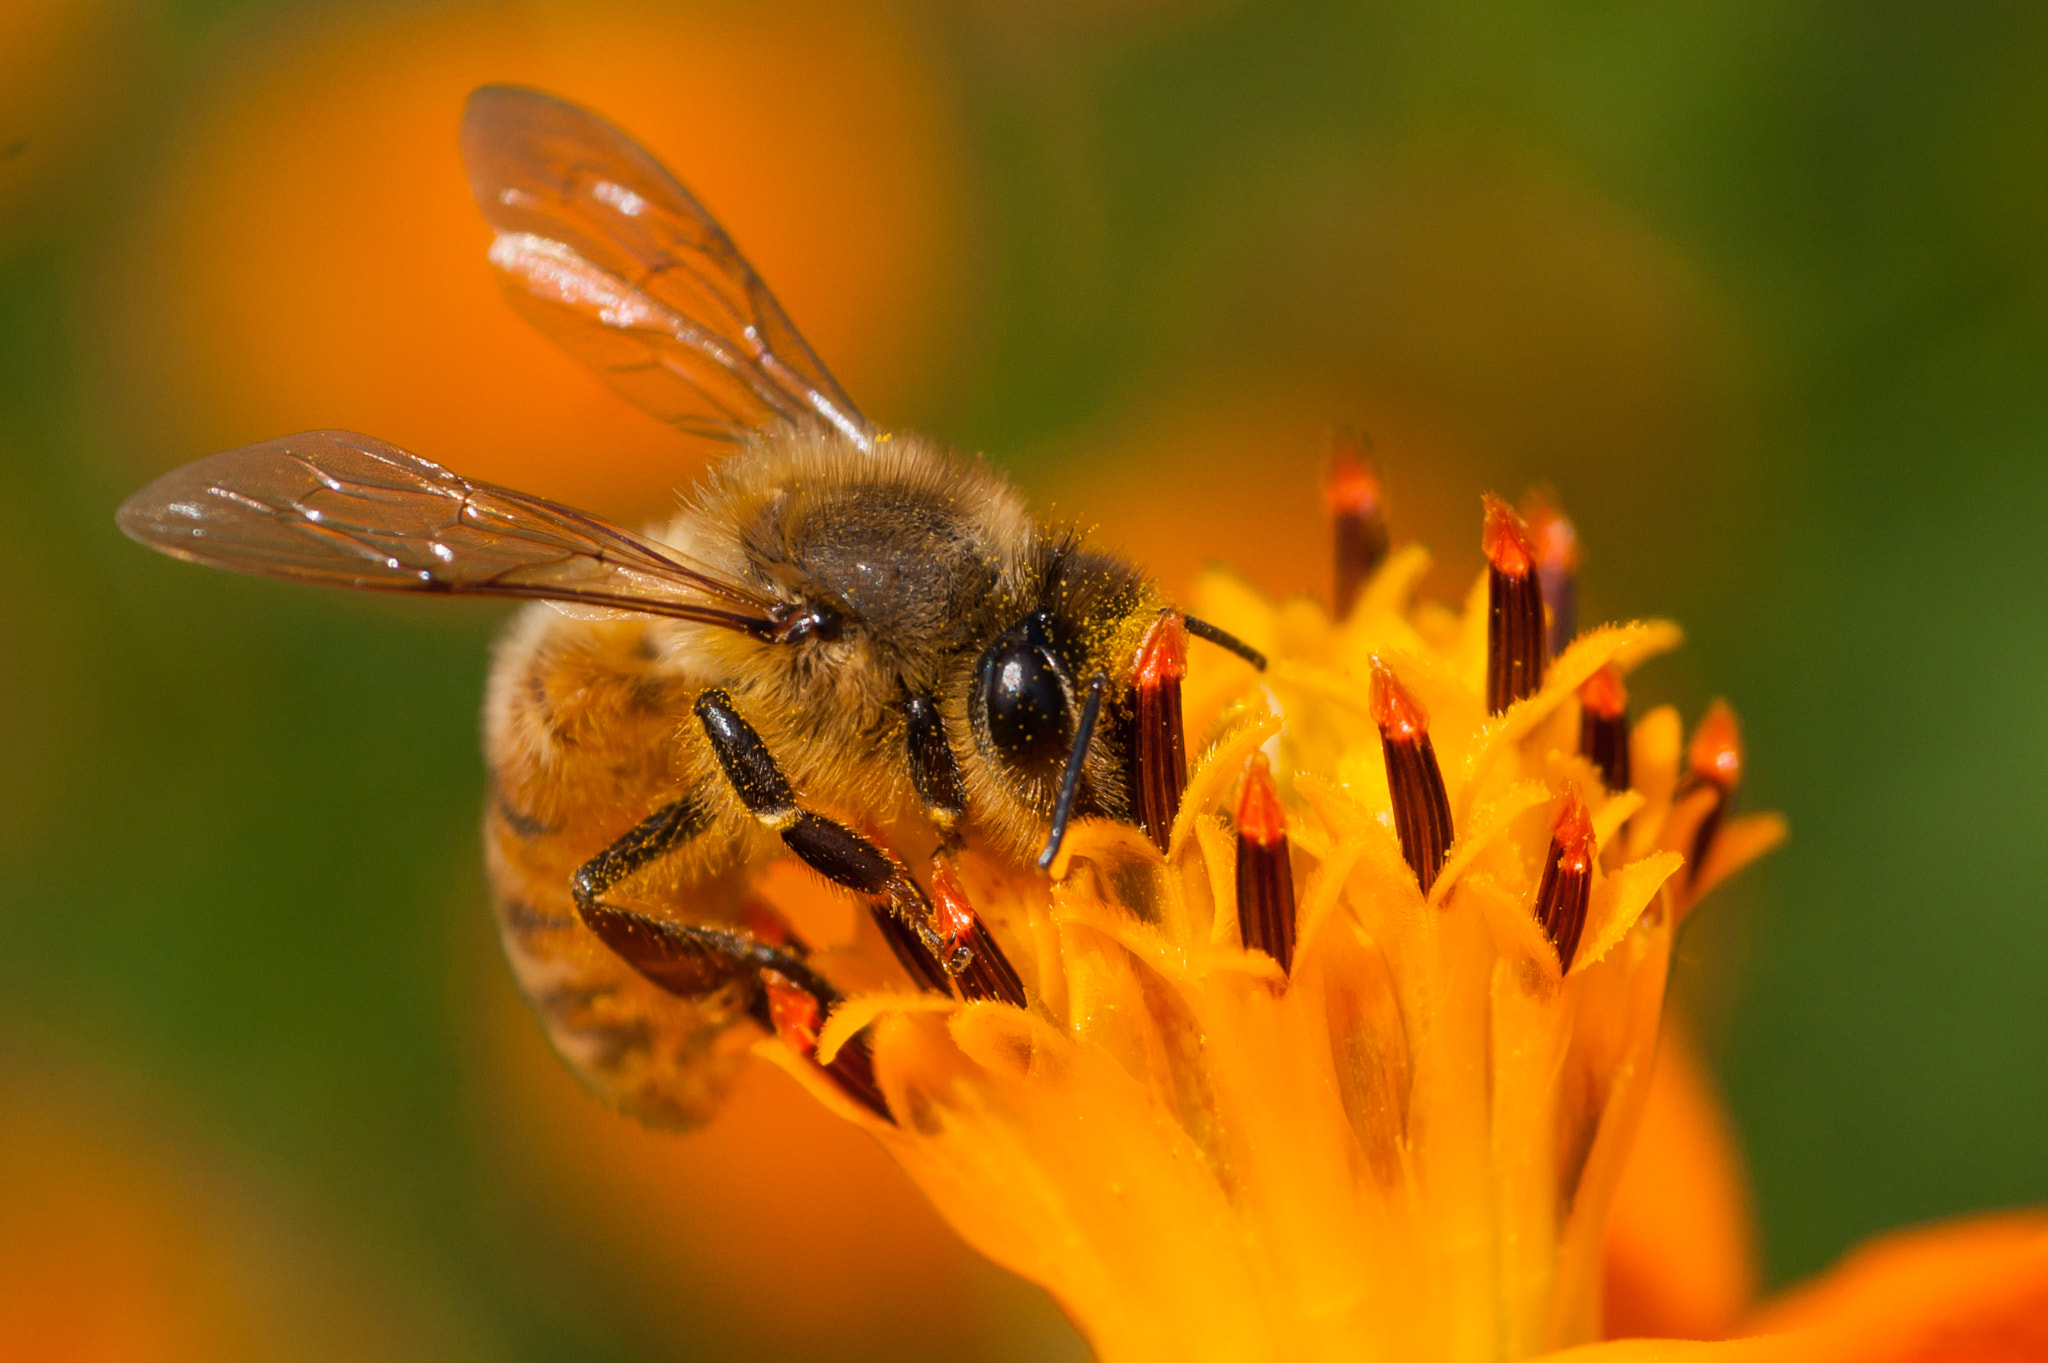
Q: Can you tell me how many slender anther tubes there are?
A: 13